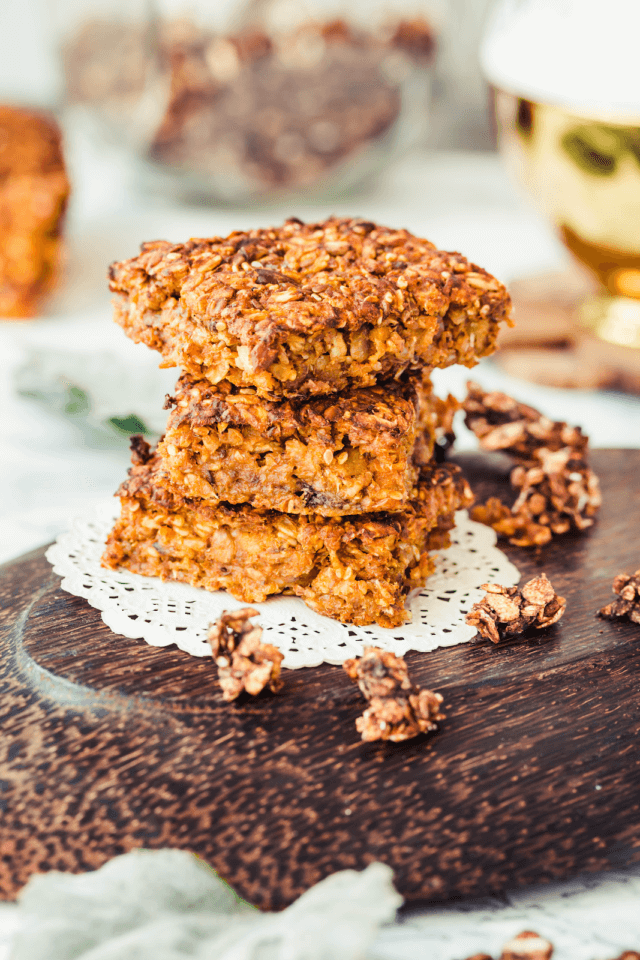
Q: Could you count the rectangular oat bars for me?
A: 3